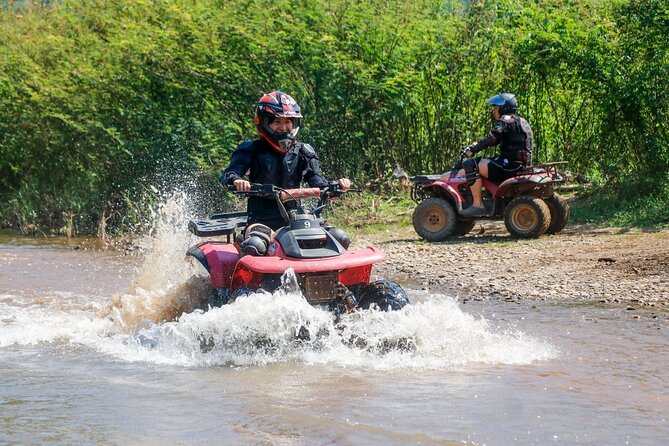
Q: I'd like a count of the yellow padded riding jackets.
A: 0